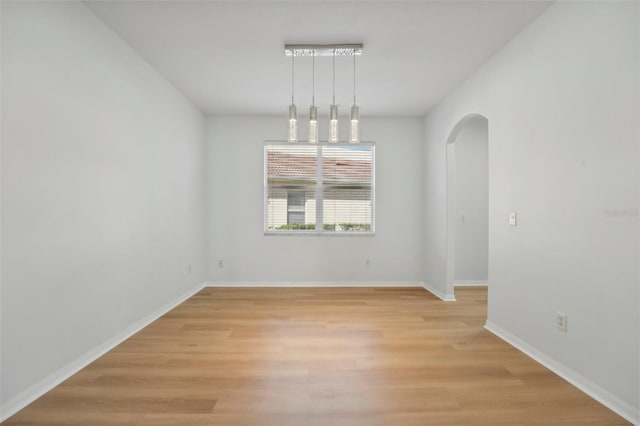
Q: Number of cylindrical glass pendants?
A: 4